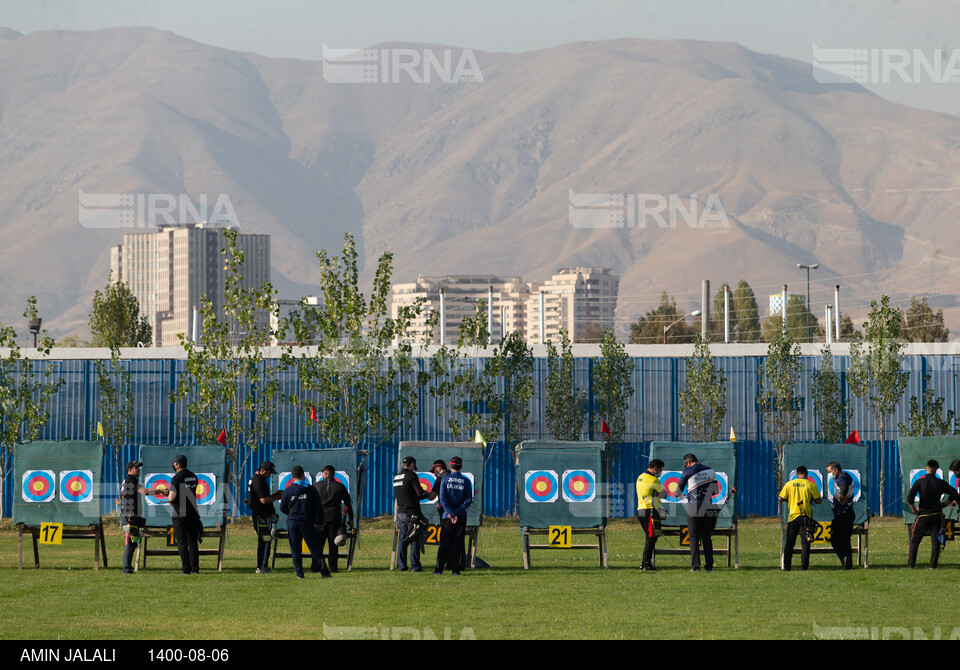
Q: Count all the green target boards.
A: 8